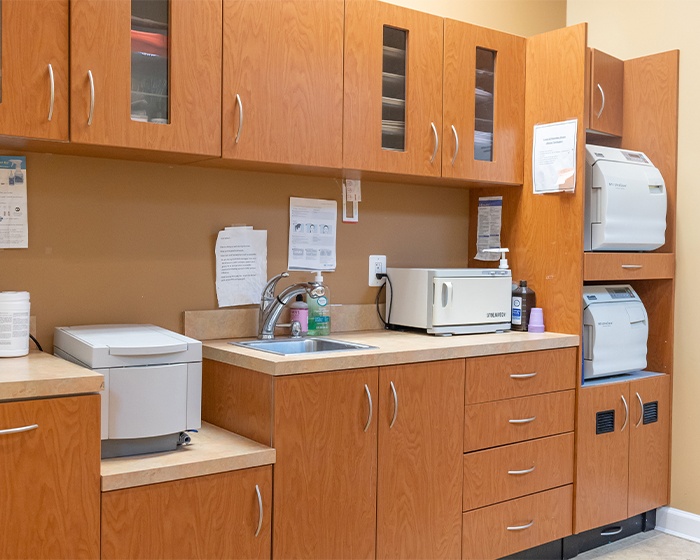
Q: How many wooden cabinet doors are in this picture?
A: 12